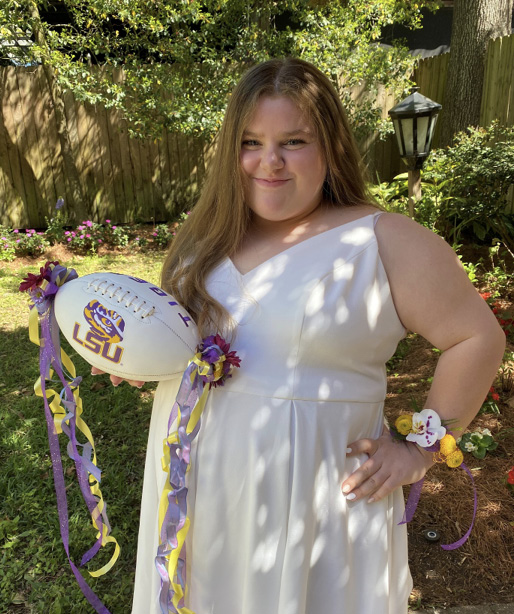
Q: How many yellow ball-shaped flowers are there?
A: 3